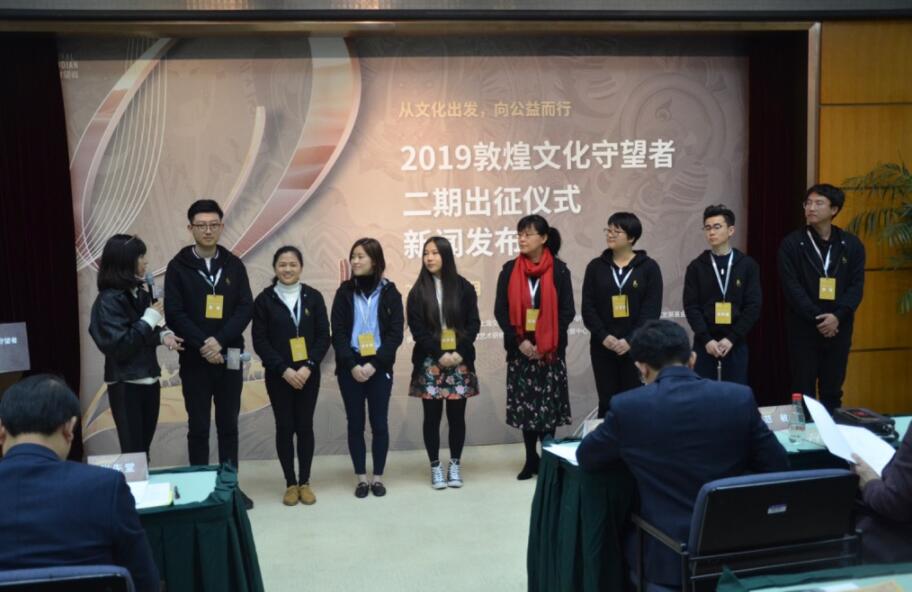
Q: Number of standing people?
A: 9